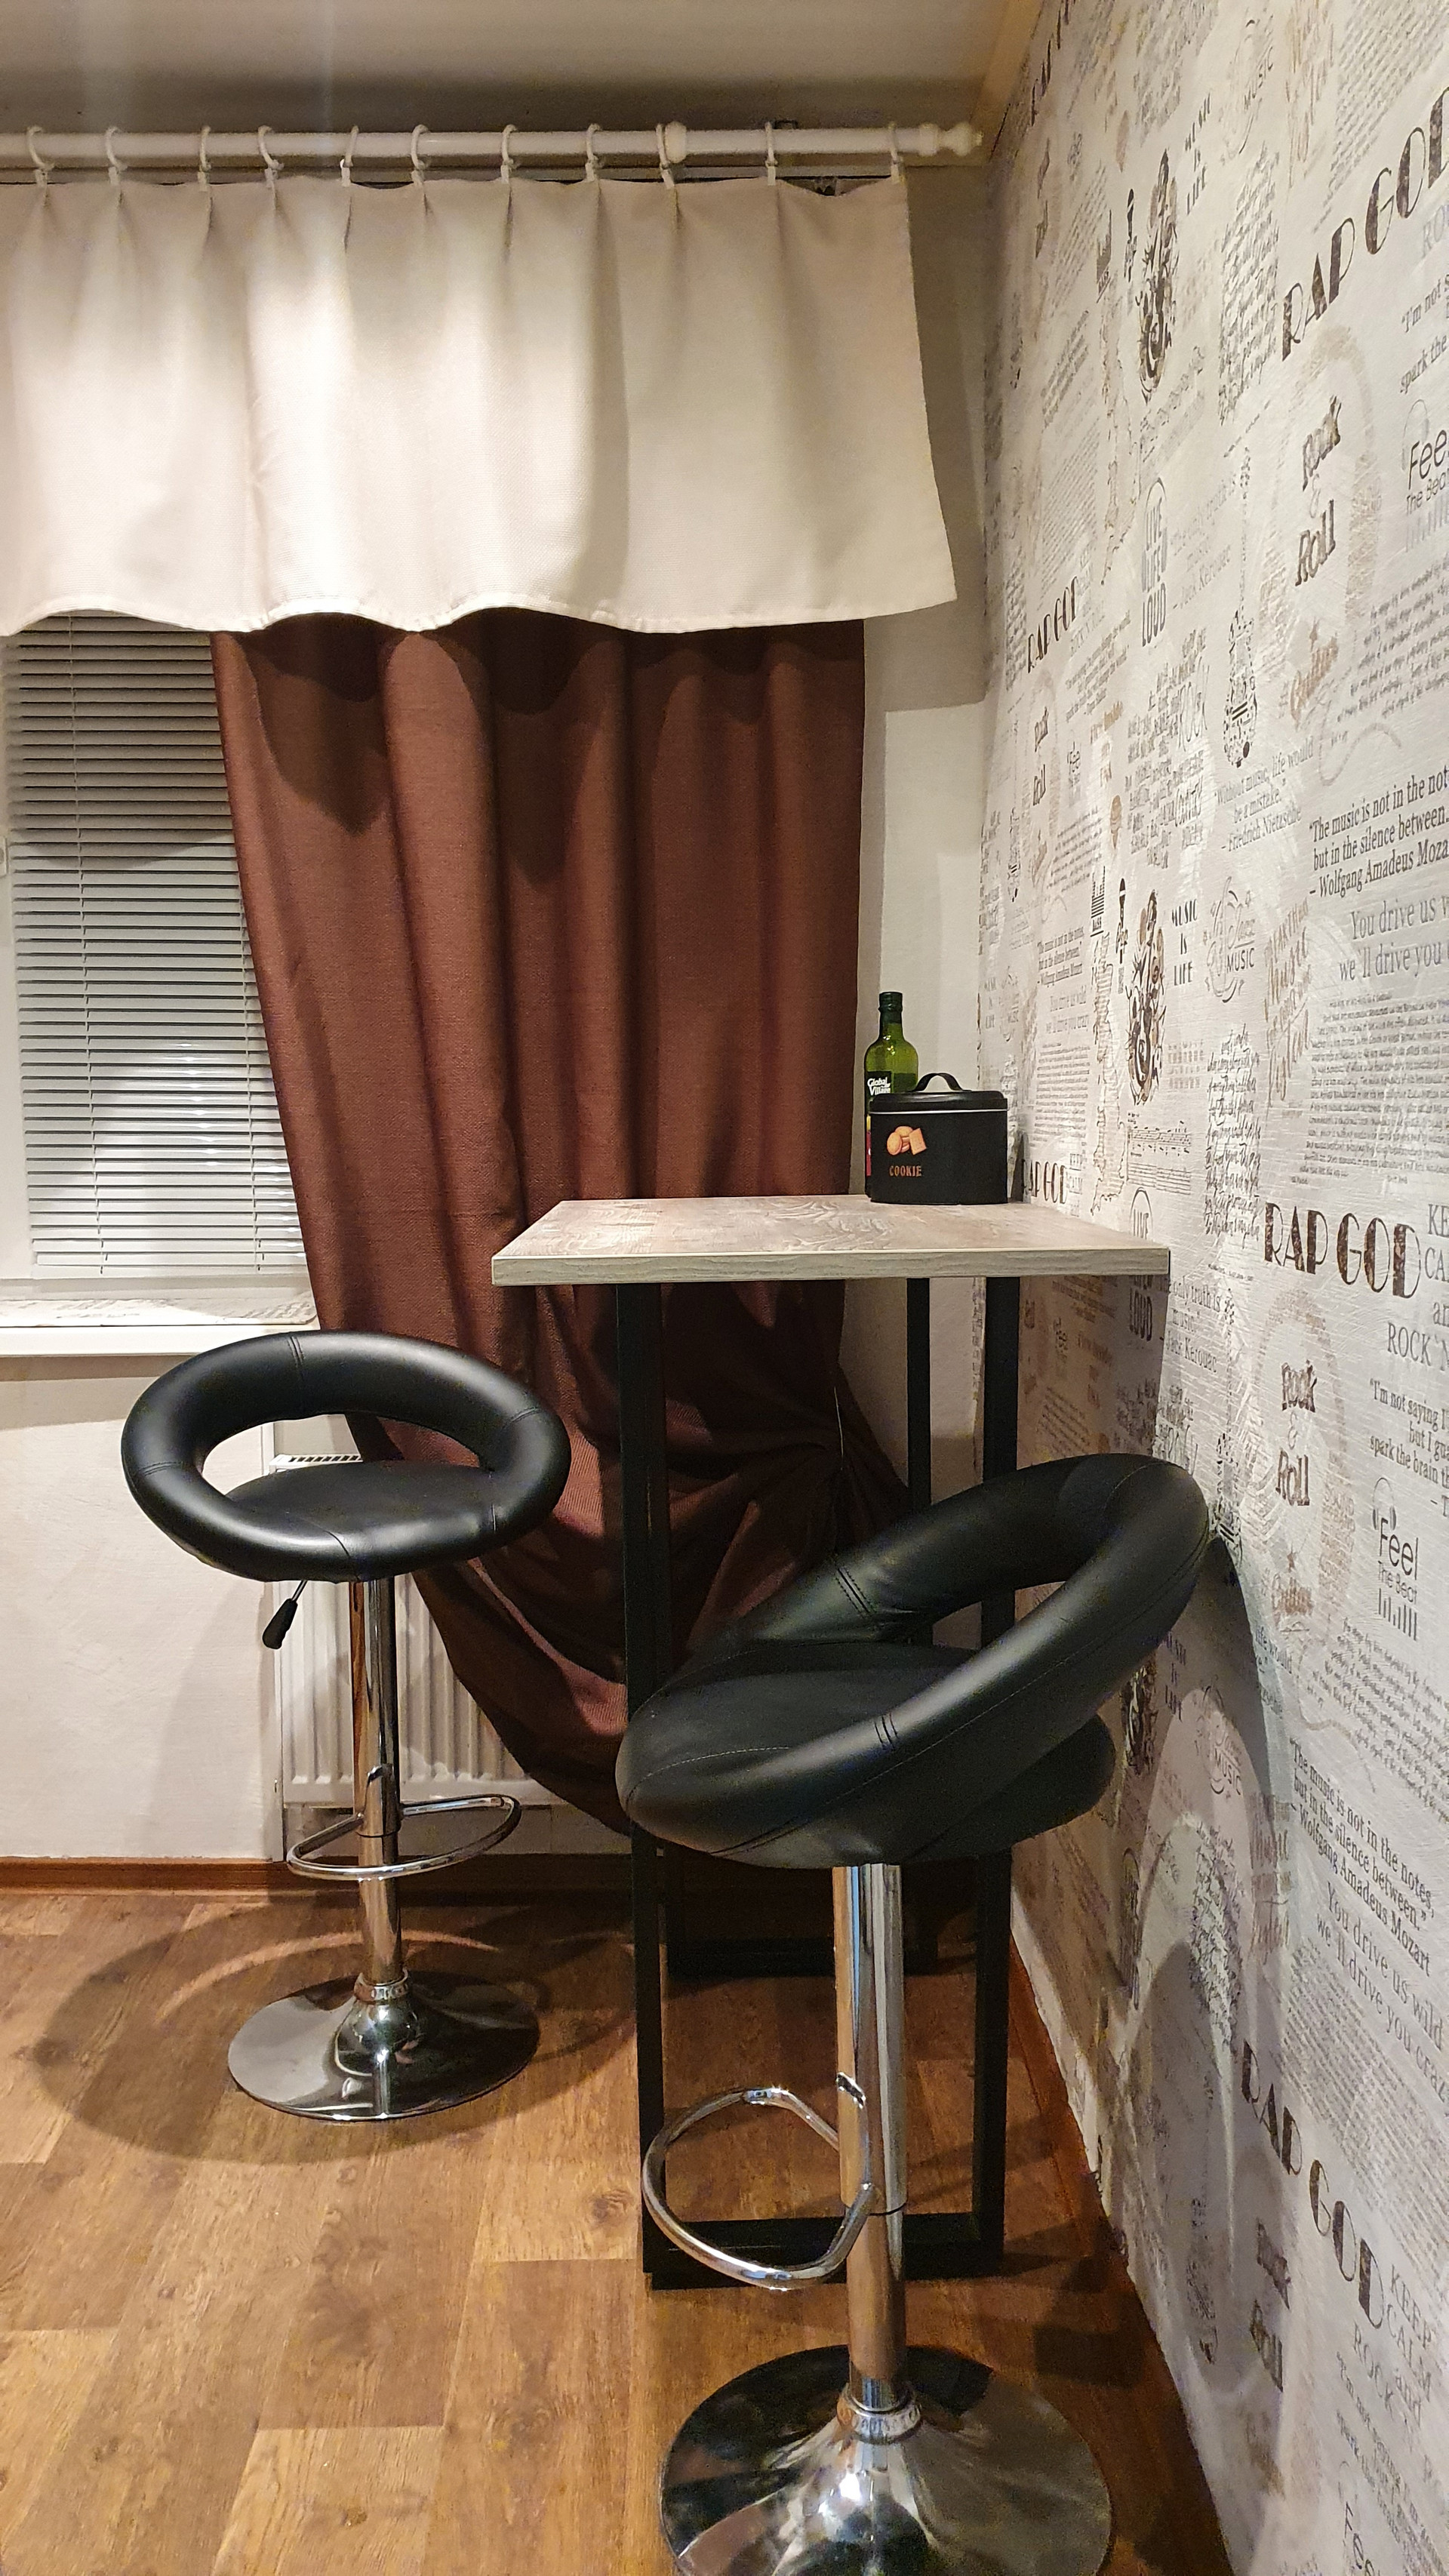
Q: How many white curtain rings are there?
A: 11